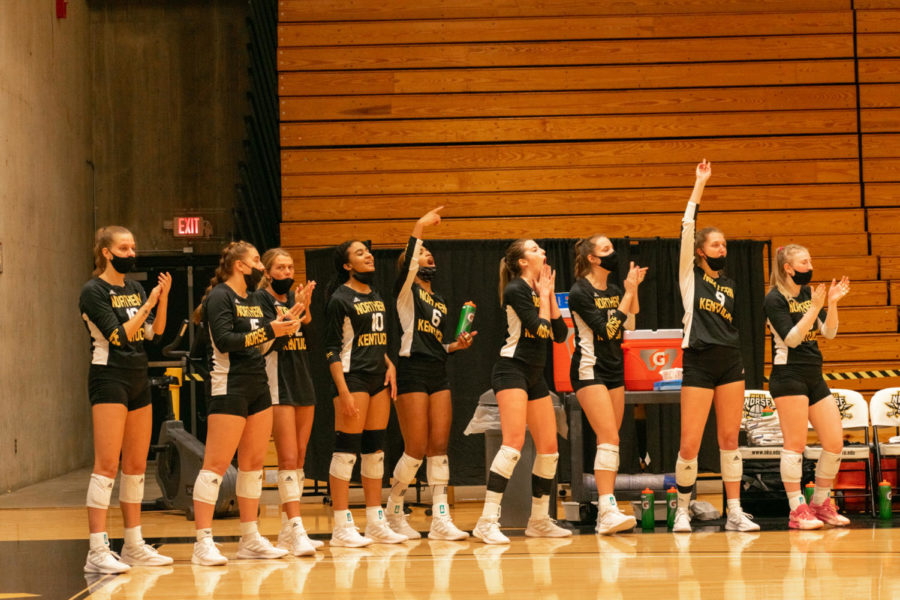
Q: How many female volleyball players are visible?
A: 9